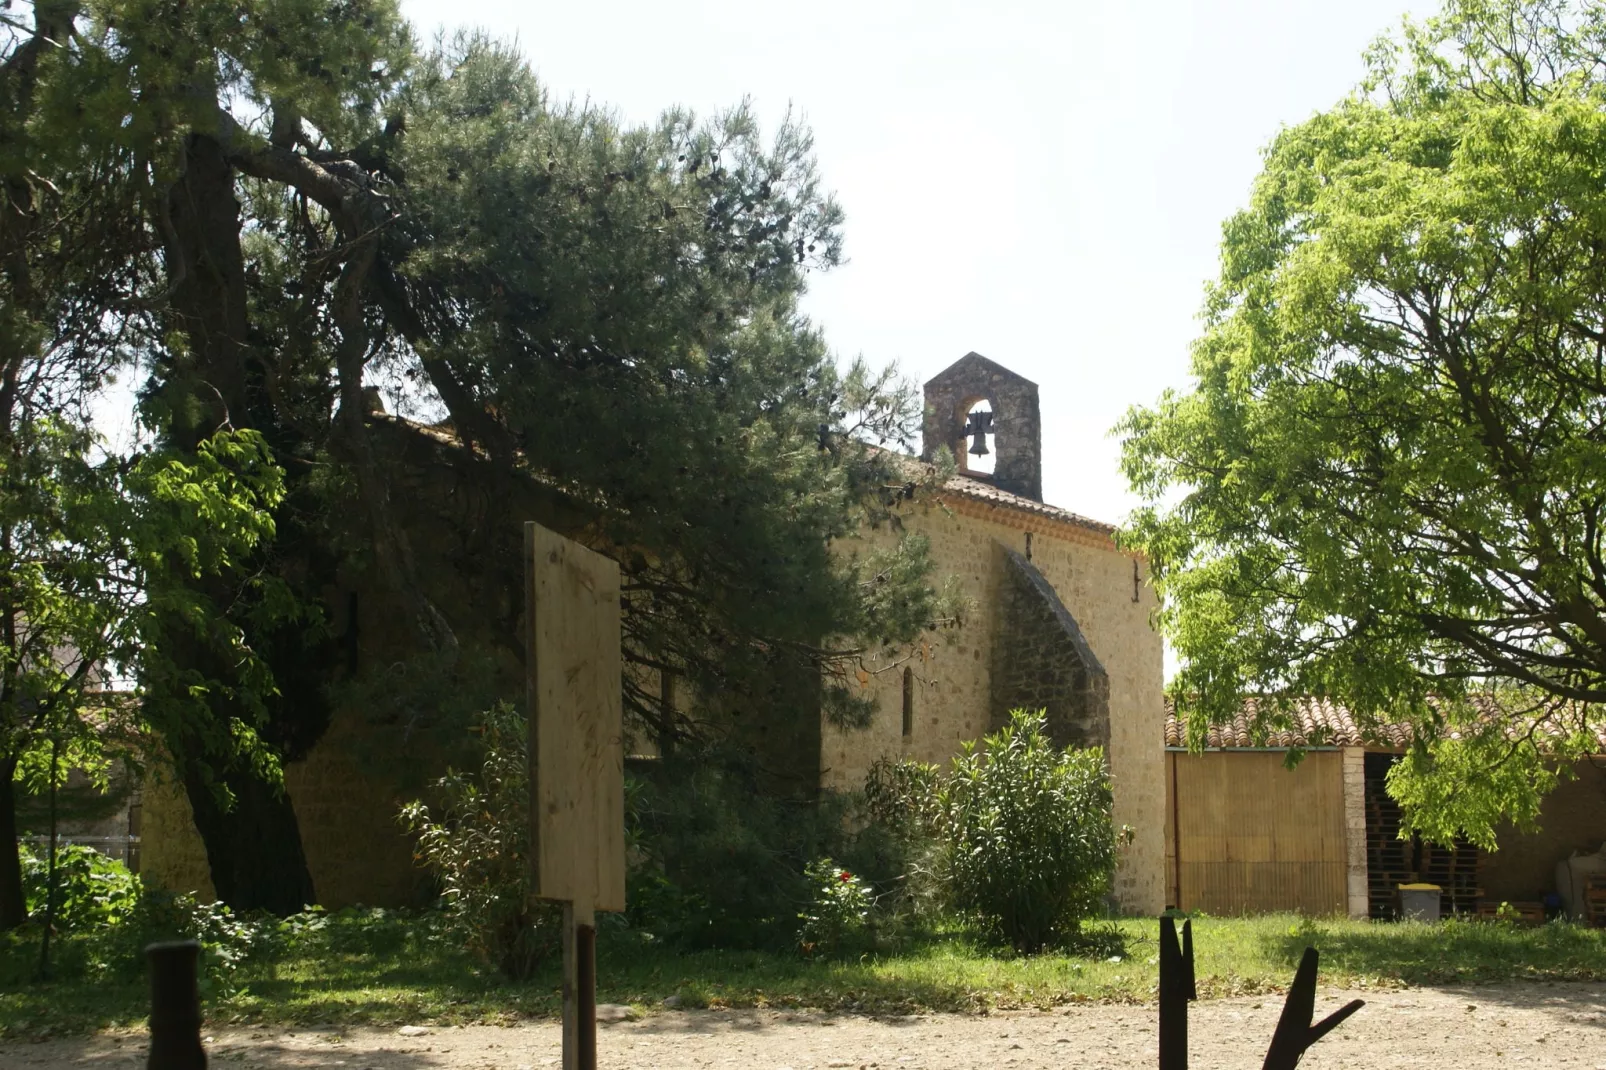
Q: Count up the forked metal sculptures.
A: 2